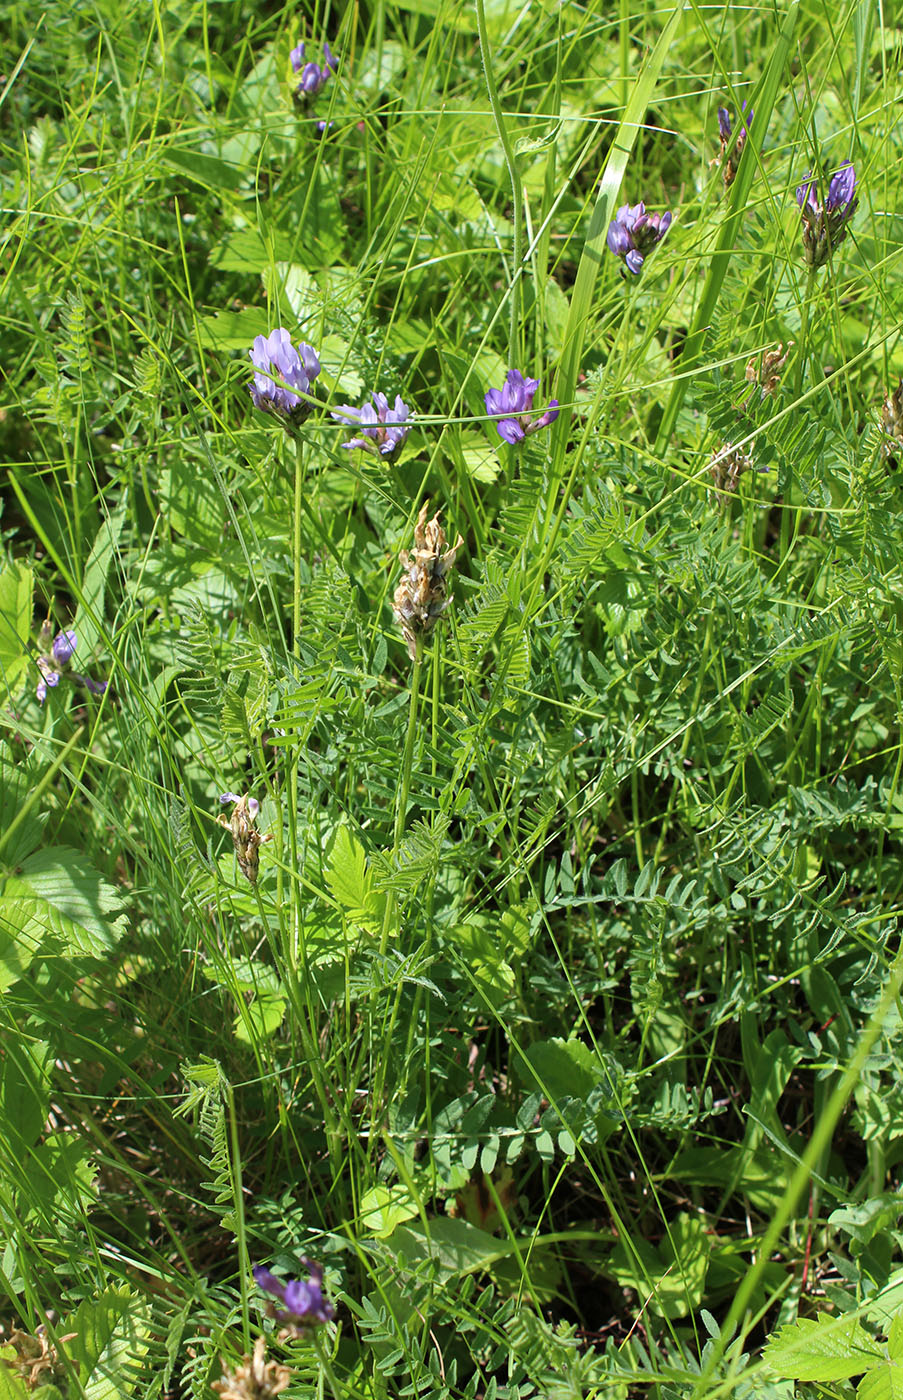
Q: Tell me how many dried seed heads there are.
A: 7